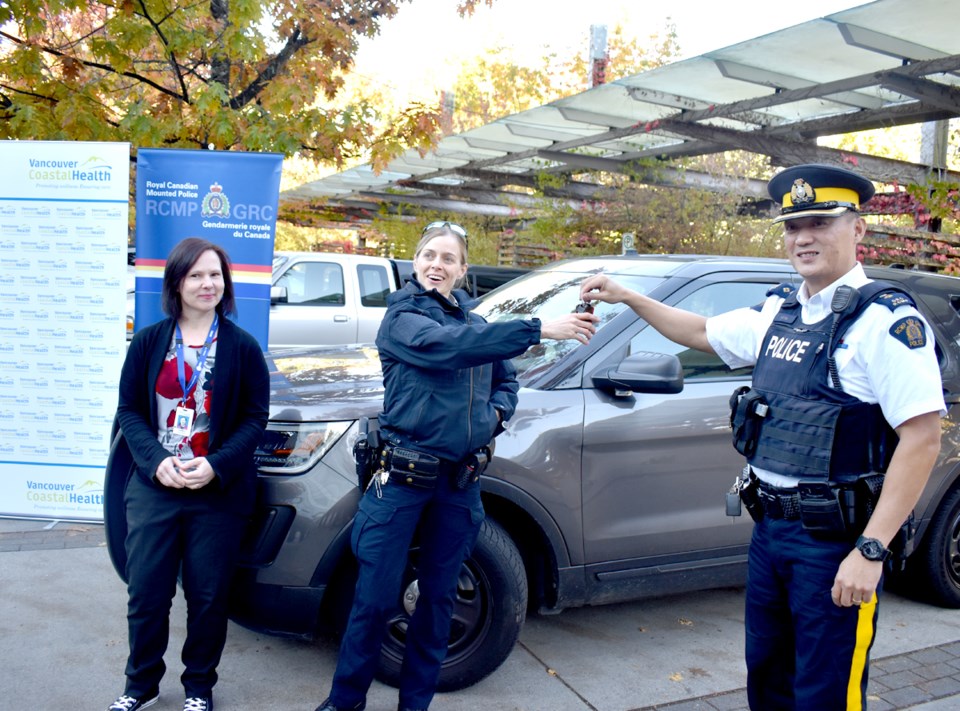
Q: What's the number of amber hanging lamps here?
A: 0